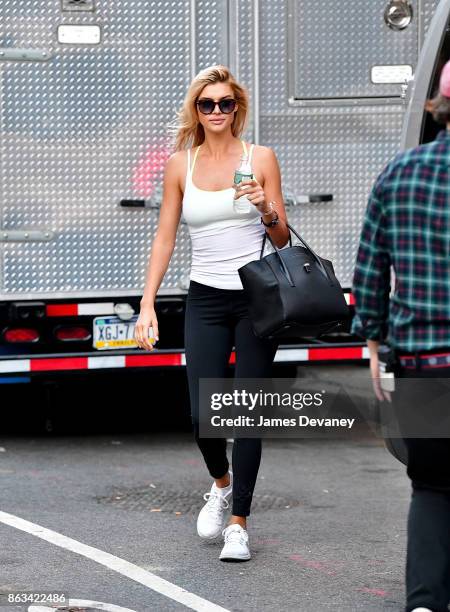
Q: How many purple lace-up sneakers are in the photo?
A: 0